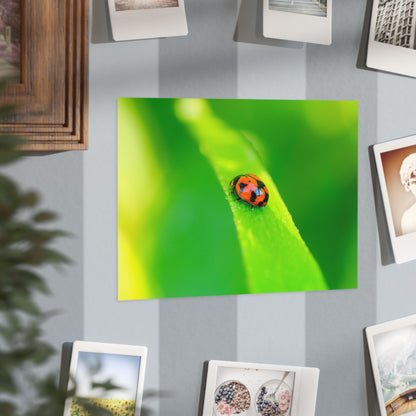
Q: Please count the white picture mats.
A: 7